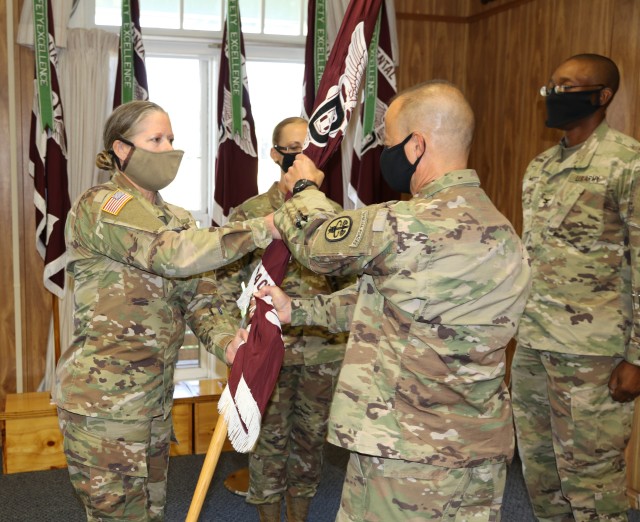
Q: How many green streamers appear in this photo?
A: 5